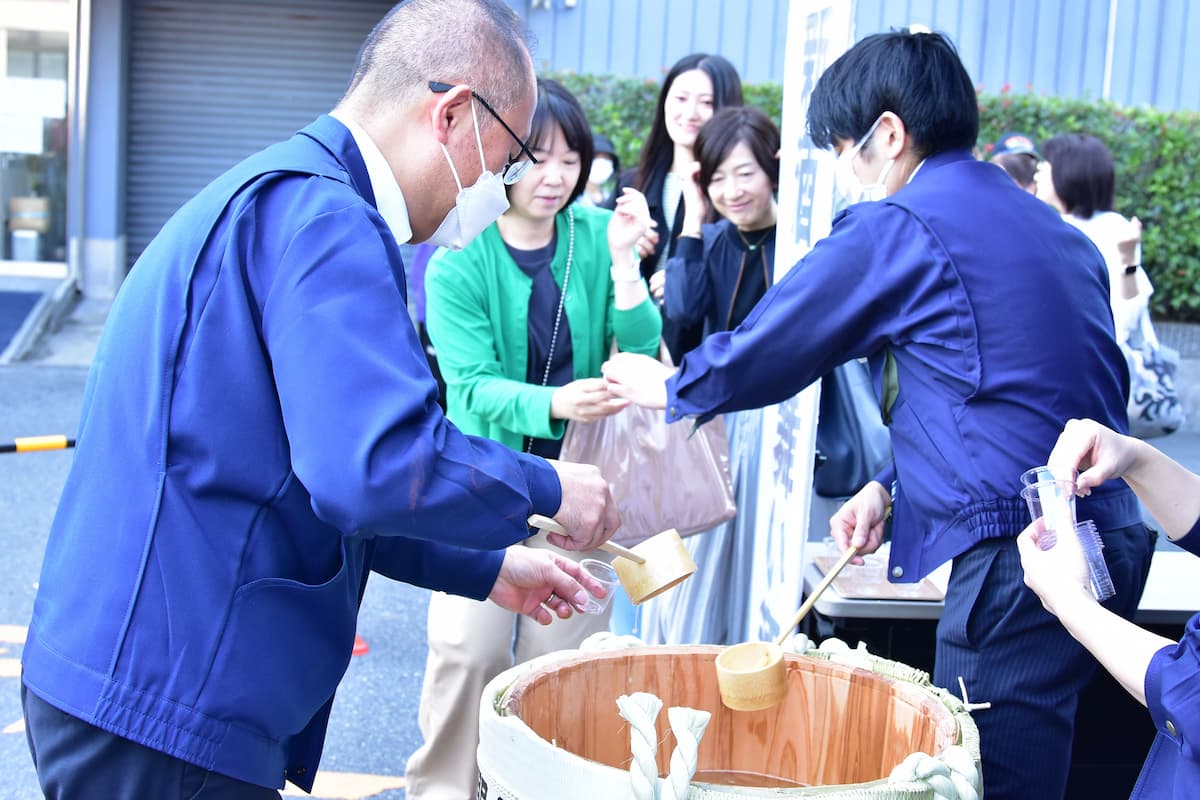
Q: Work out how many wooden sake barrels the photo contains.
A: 1